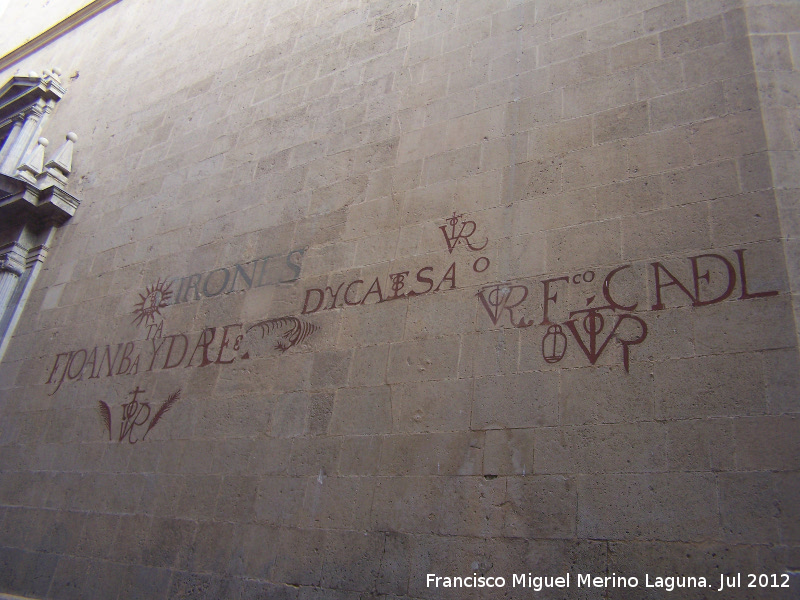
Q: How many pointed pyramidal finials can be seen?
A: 2